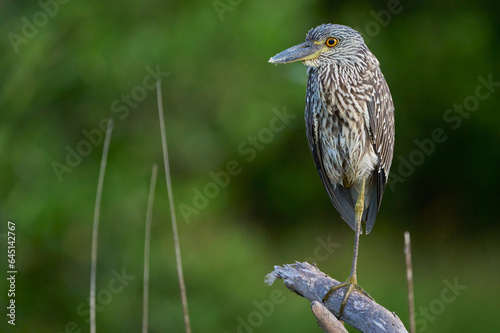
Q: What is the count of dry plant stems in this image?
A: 4